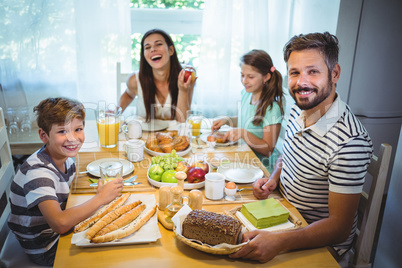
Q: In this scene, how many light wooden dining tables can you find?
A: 1